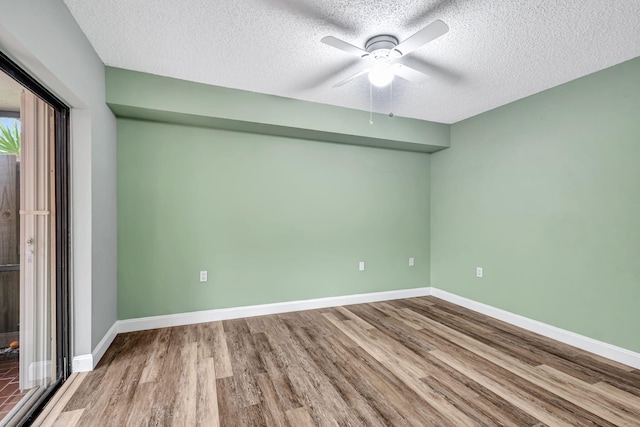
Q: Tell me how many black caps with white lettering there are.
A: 0